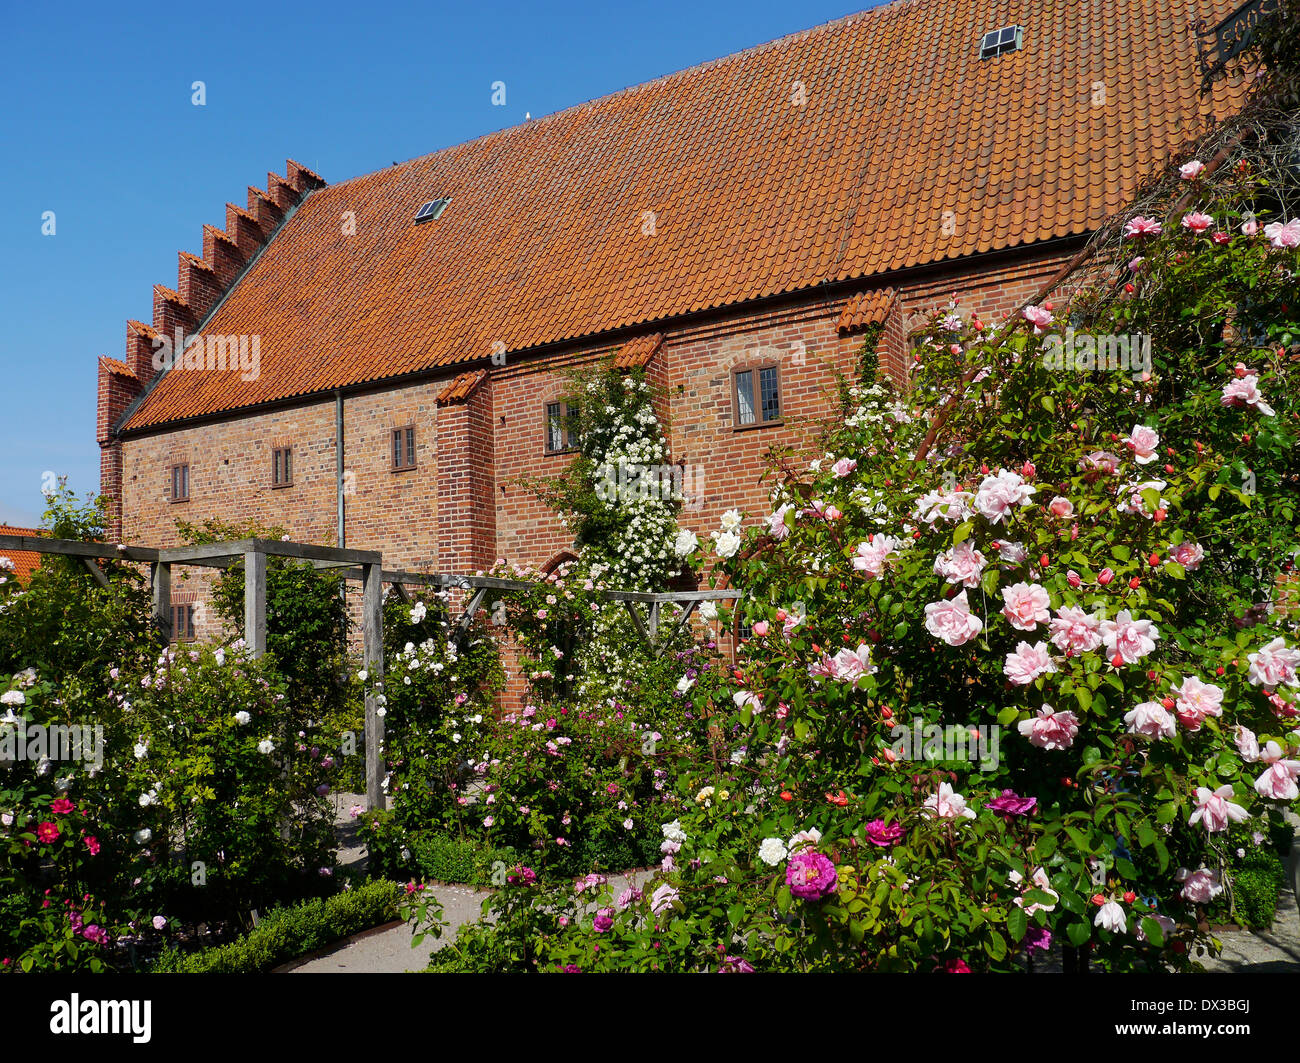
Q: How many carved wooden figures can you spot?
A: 0